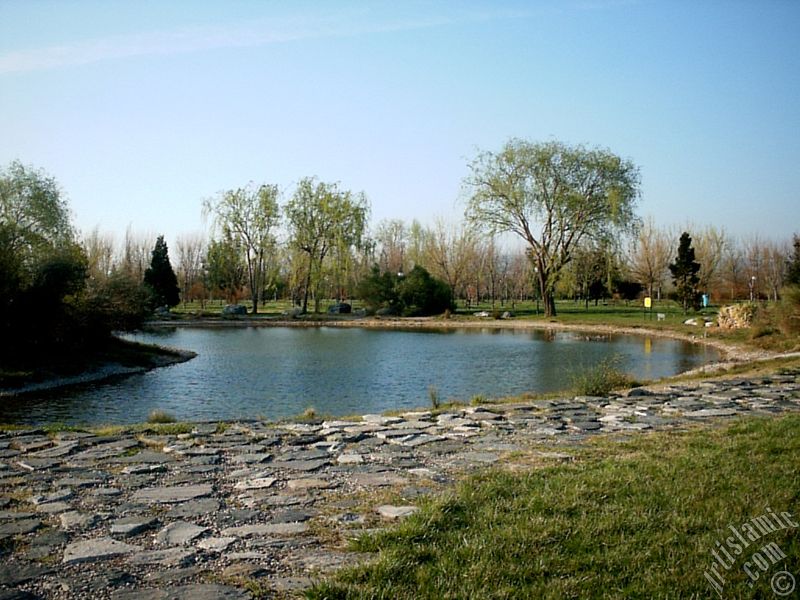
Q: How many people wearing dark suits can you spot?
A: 0